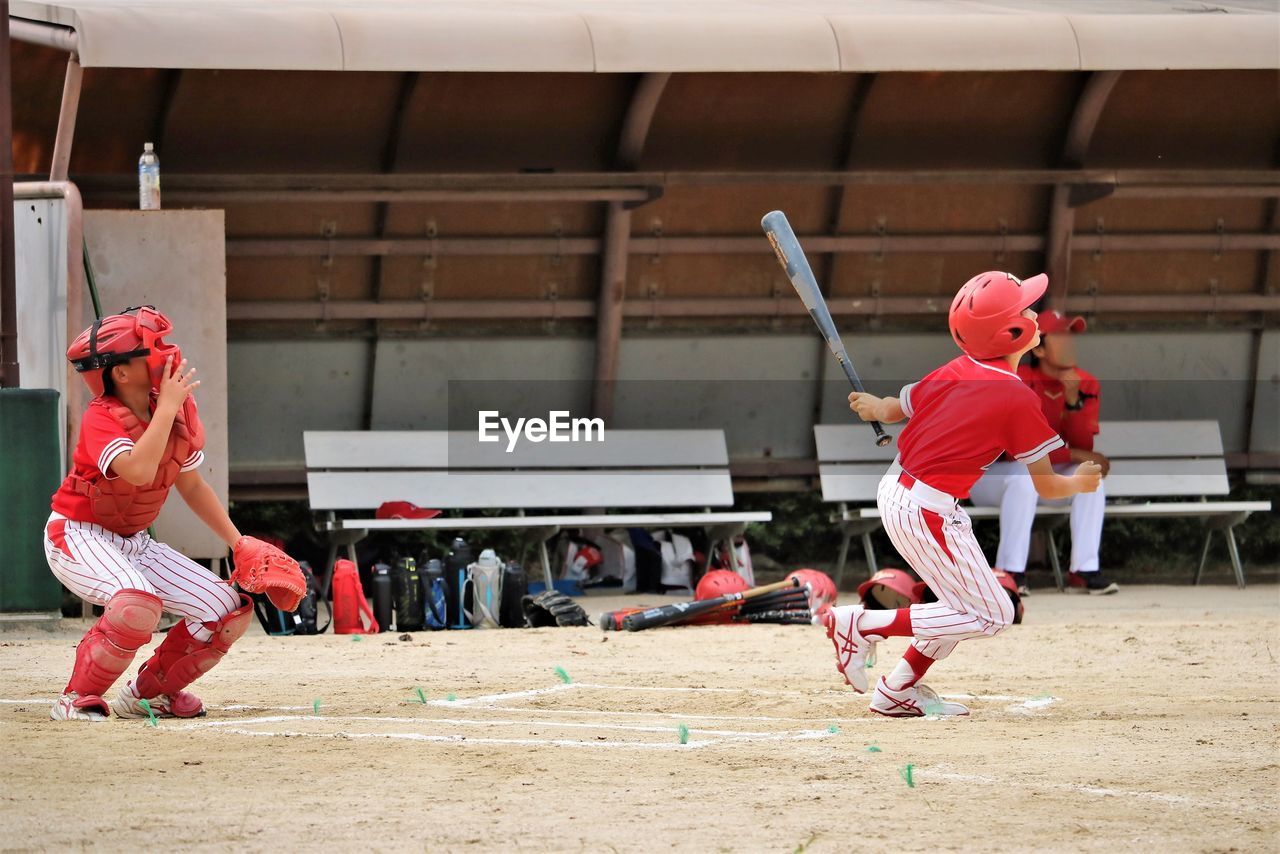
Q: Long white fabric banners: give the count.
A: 0